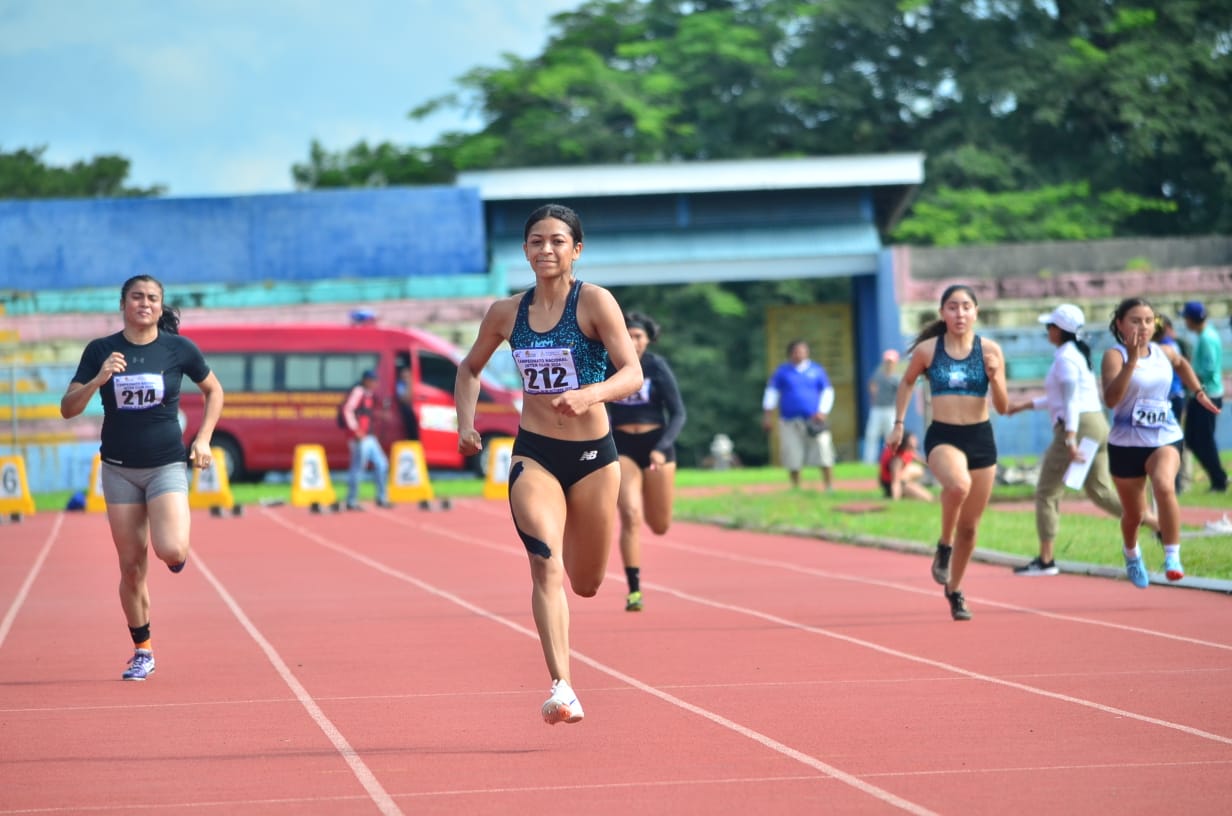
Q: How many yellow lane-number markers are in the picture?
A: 6